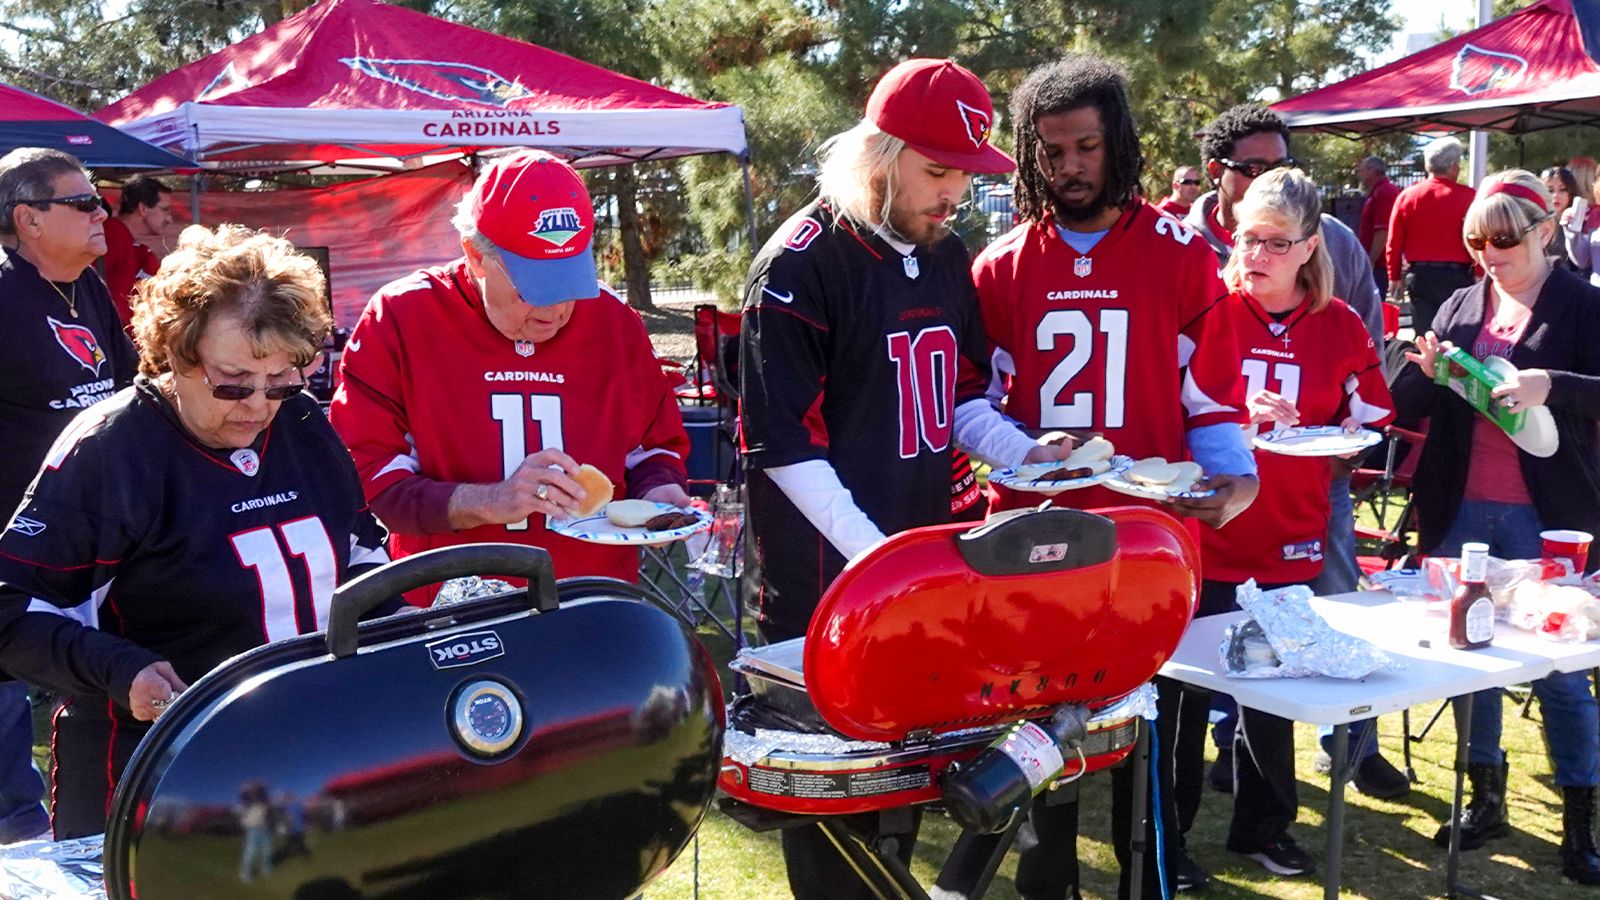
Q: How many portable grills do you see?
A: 2